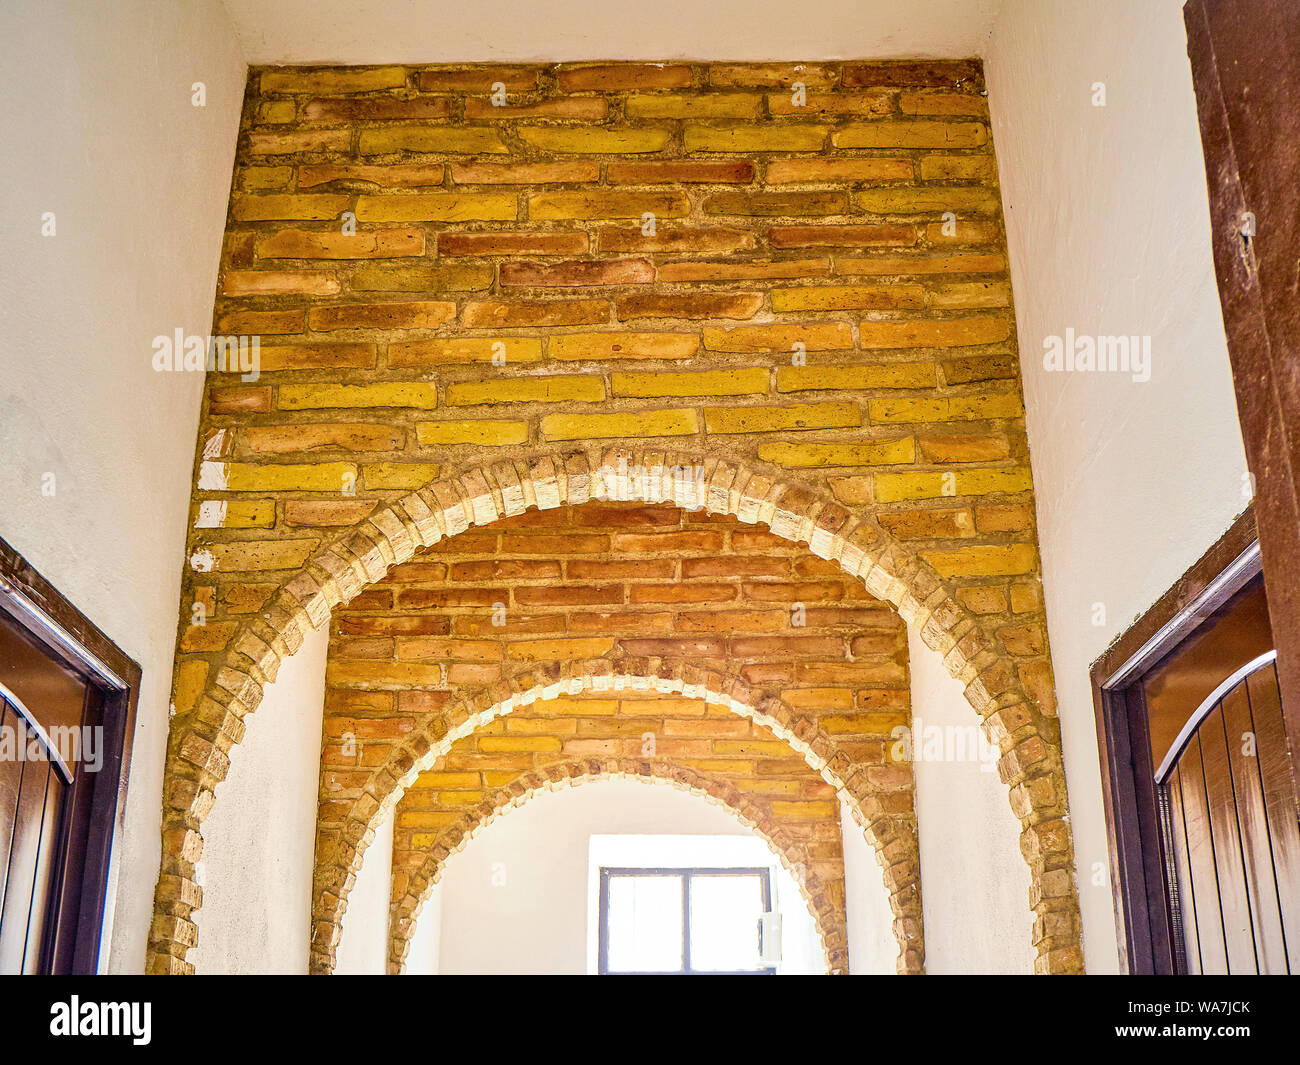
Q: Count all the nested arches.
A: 3